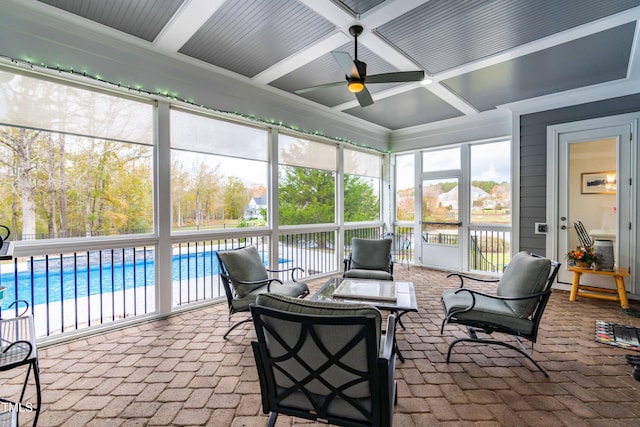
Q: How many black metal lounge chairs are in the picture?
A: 4